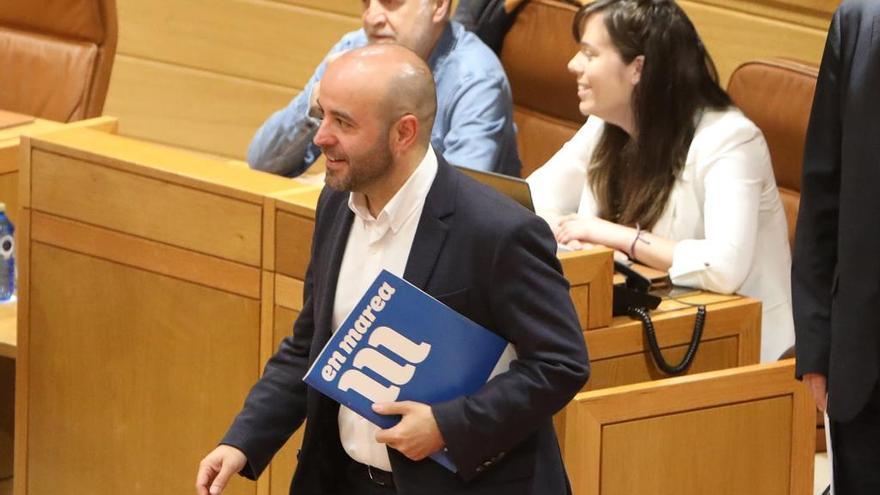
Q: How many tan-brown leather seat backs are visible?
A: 3